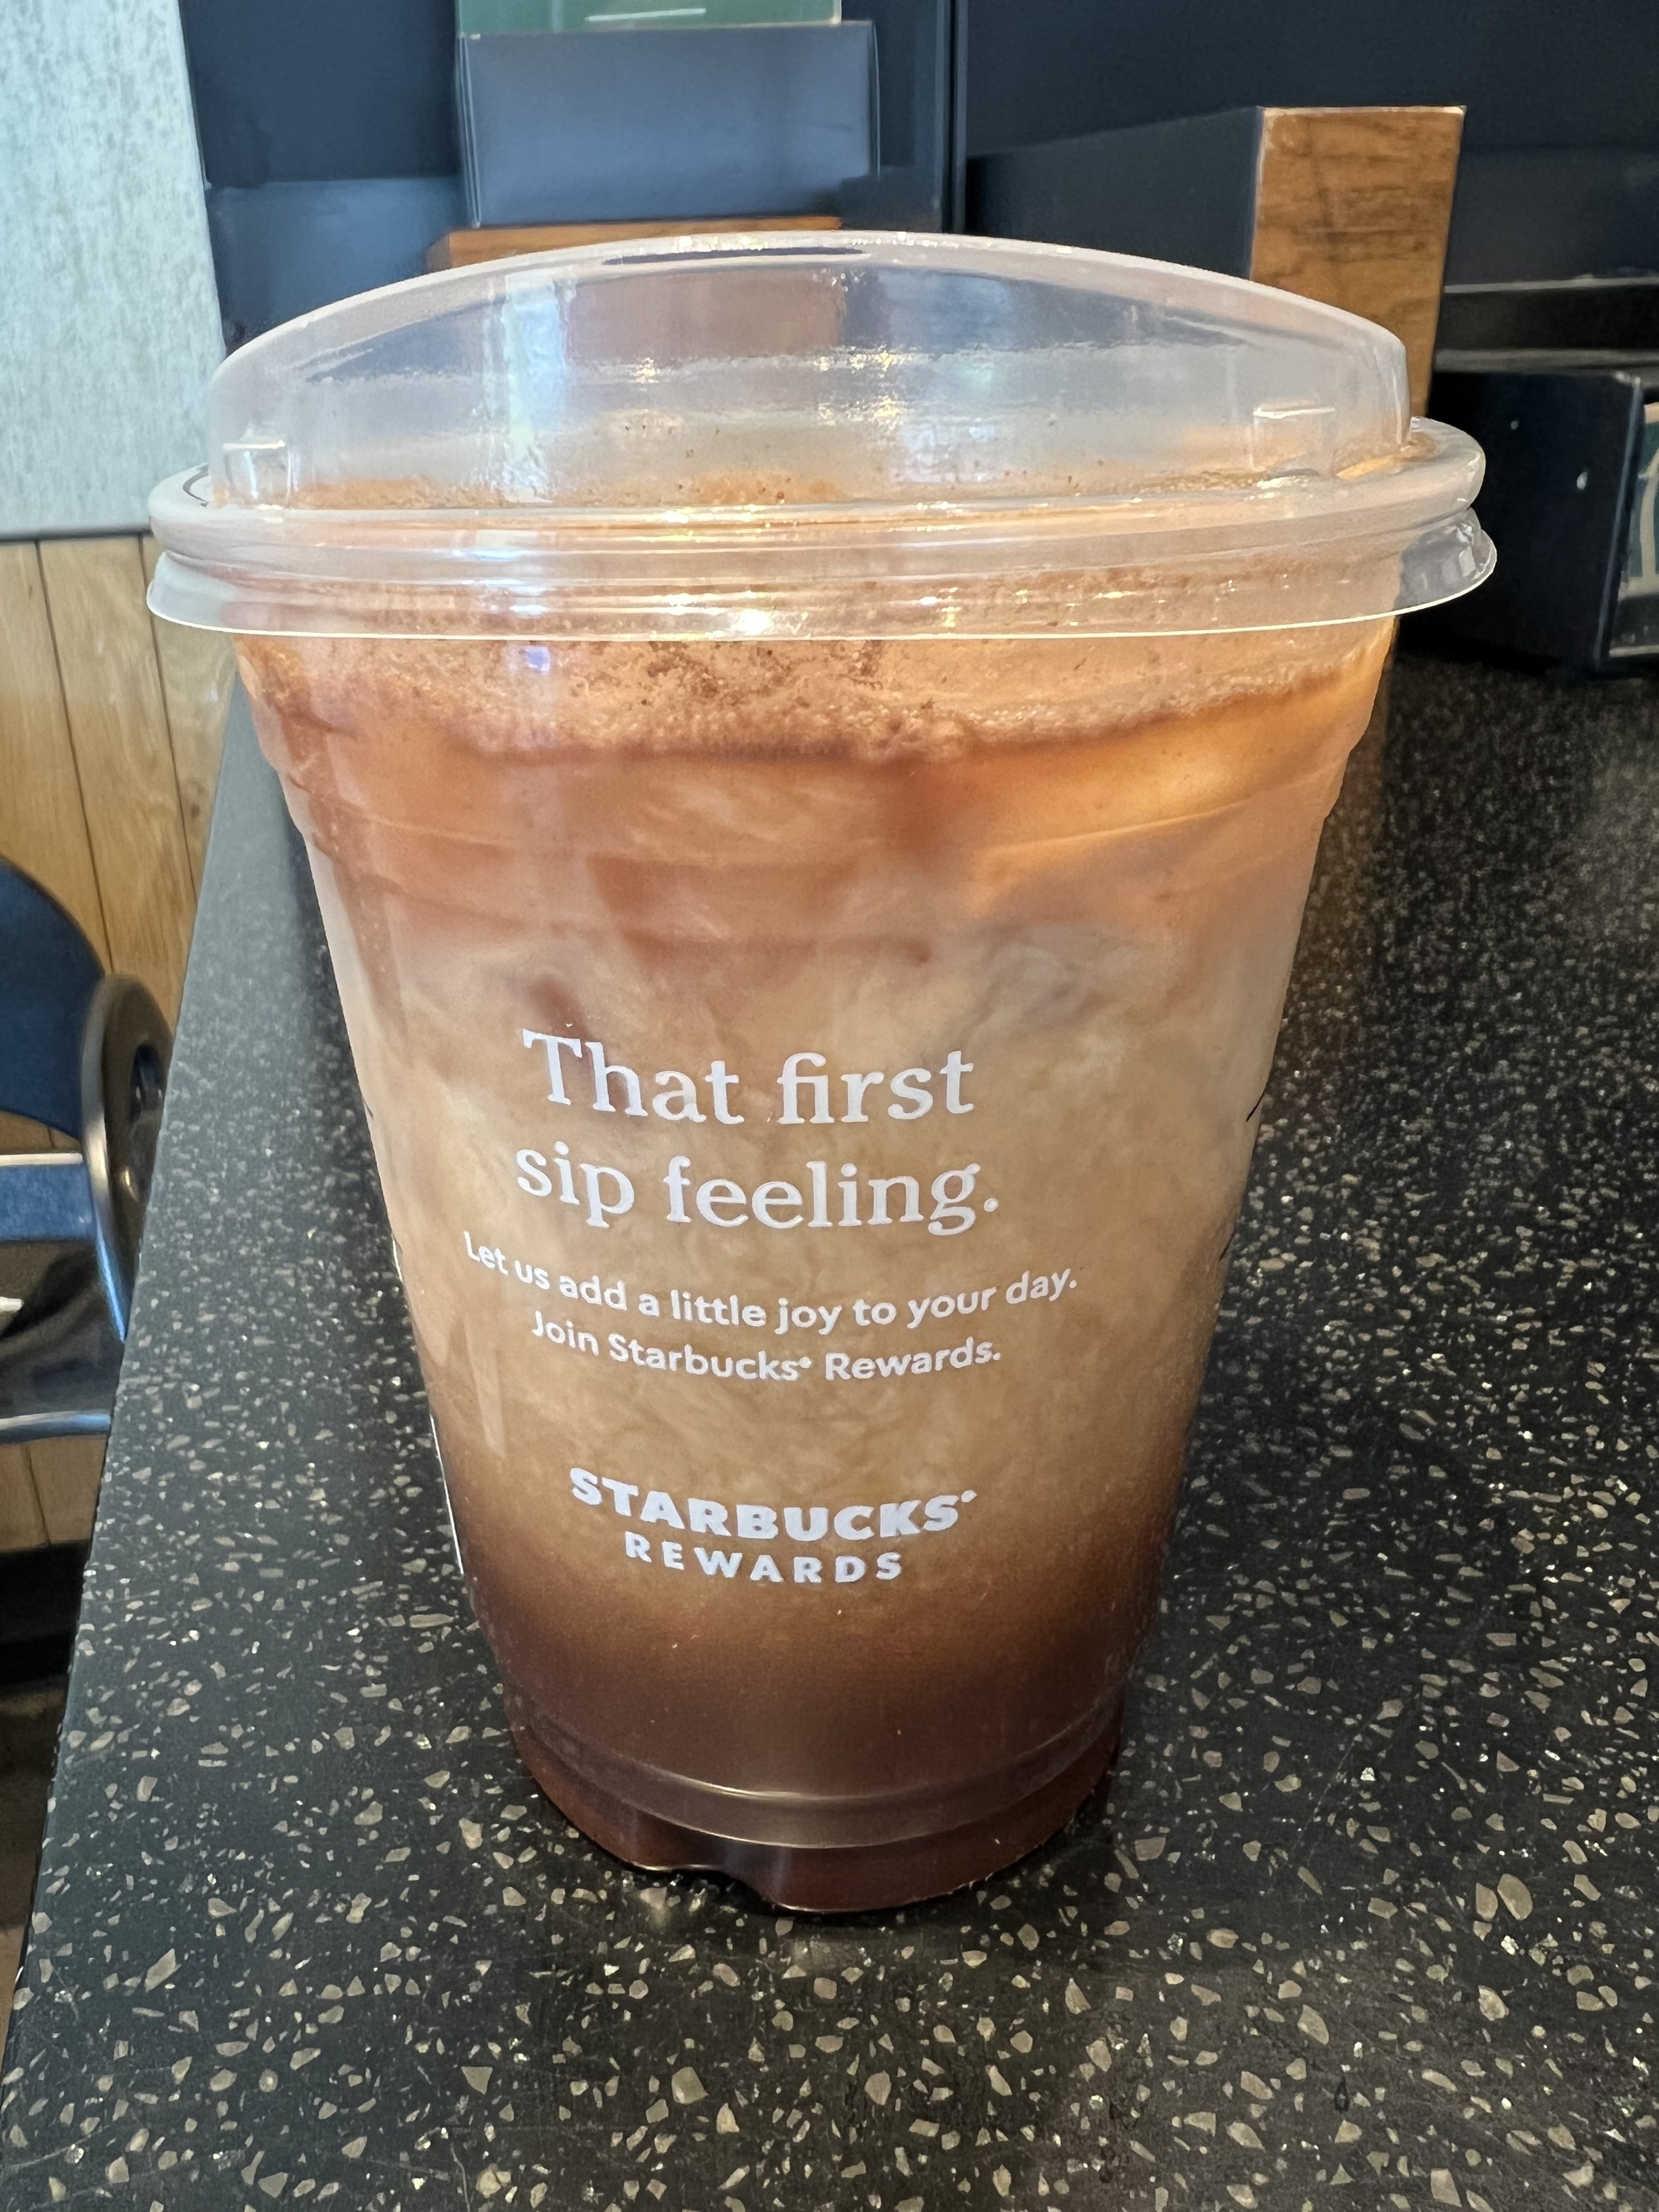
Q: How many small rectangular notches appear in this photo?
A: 2